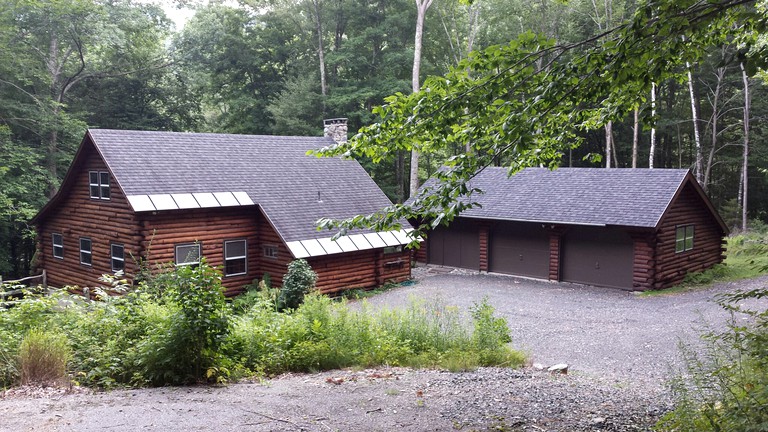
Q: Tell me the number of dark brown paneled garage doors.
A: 3